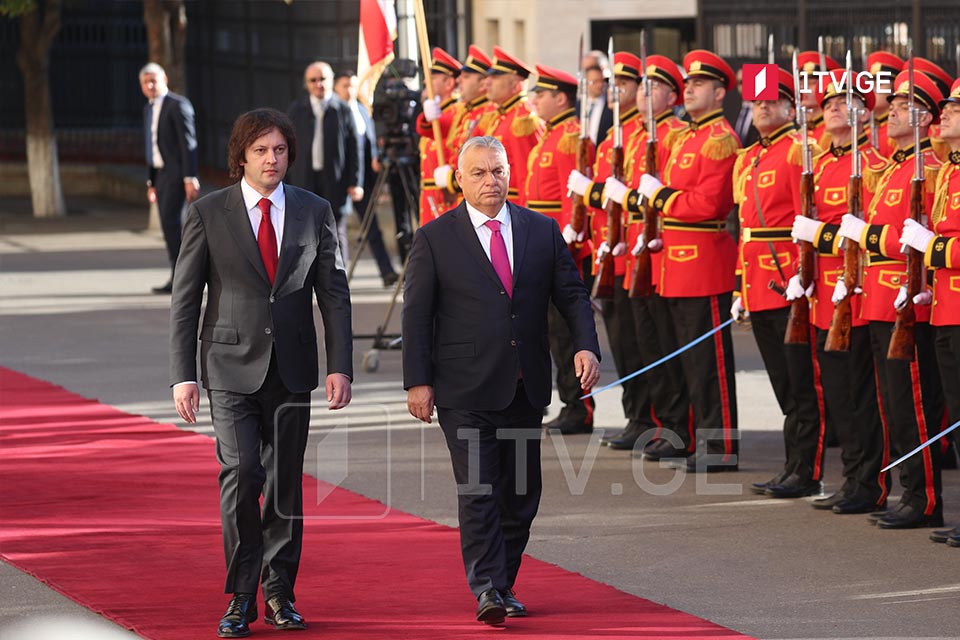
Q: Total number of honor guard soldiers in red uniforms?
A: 14